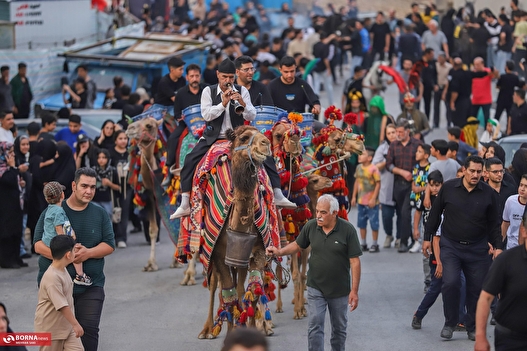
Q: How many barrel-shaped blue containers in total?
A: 4